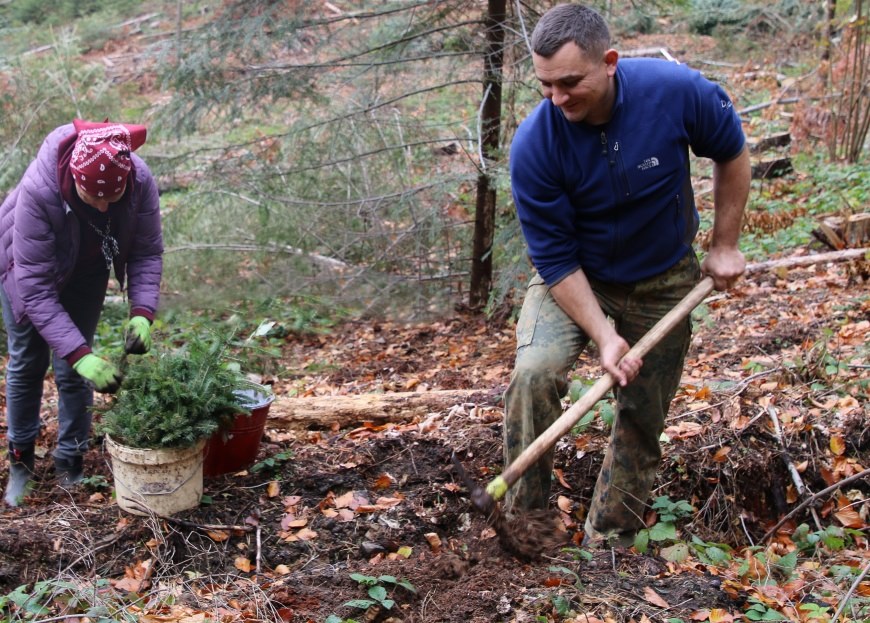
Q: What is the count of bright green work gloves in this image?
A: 2